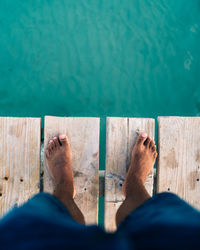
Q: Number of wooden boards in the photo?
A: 4